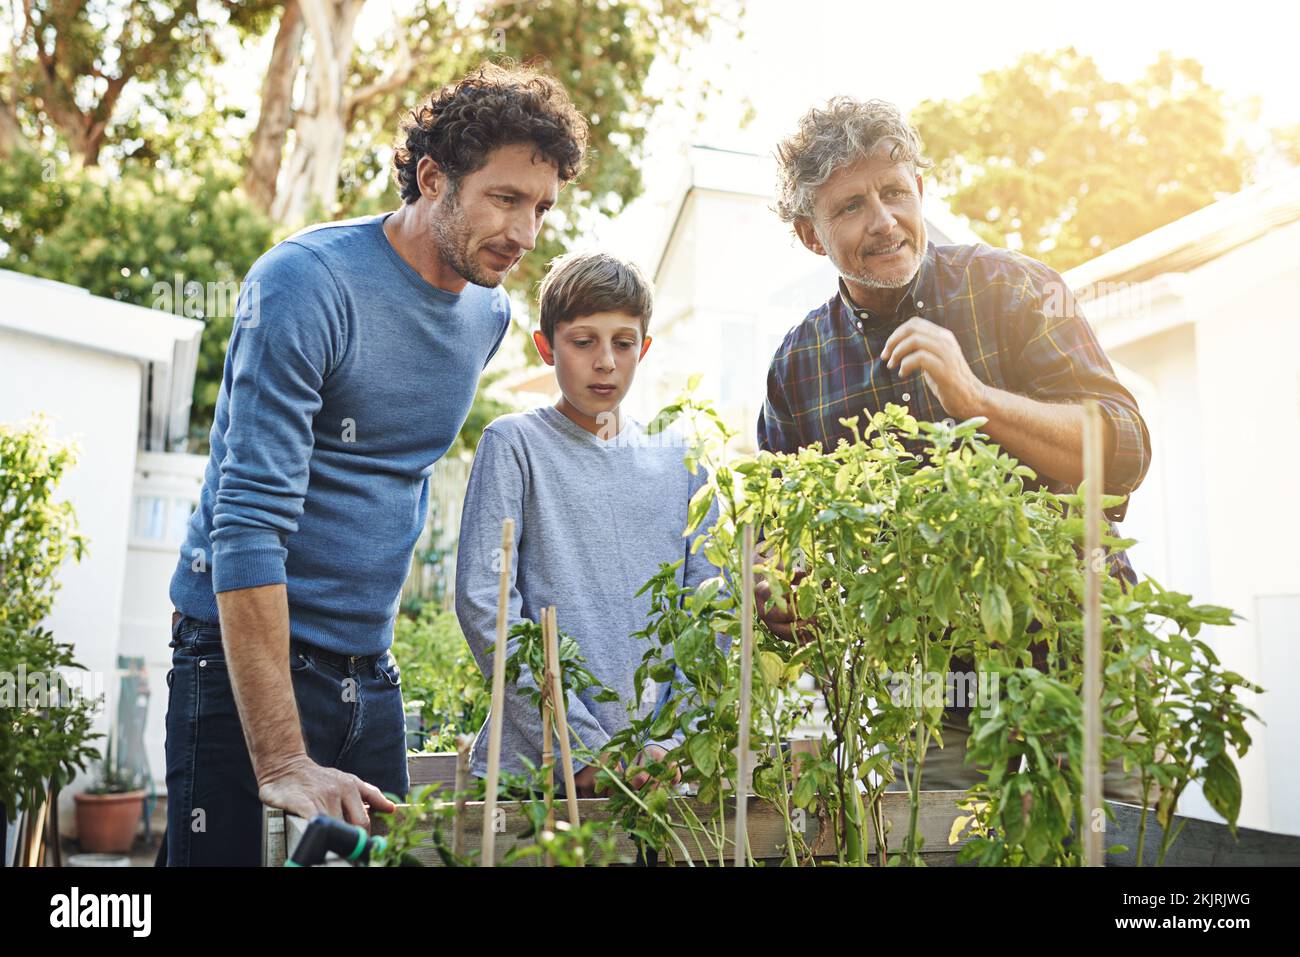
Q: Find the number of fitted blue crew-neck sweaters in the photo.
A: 1